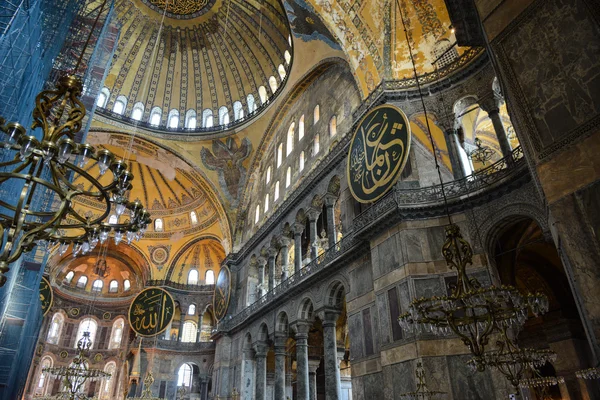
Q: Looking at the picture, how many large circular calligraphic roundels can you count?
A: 4